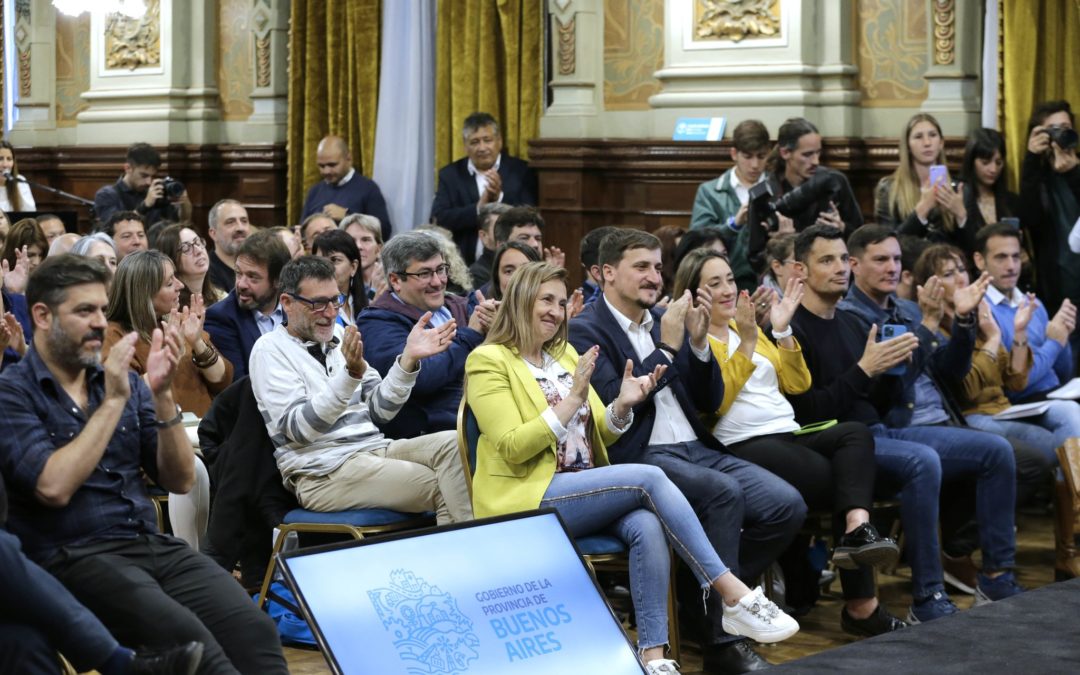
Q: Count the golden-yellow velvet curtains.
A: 3